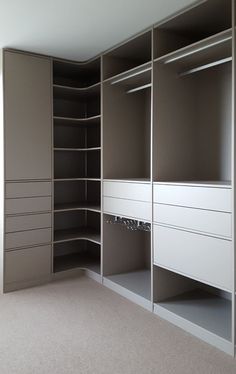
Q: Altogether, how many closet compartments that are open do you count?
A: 13